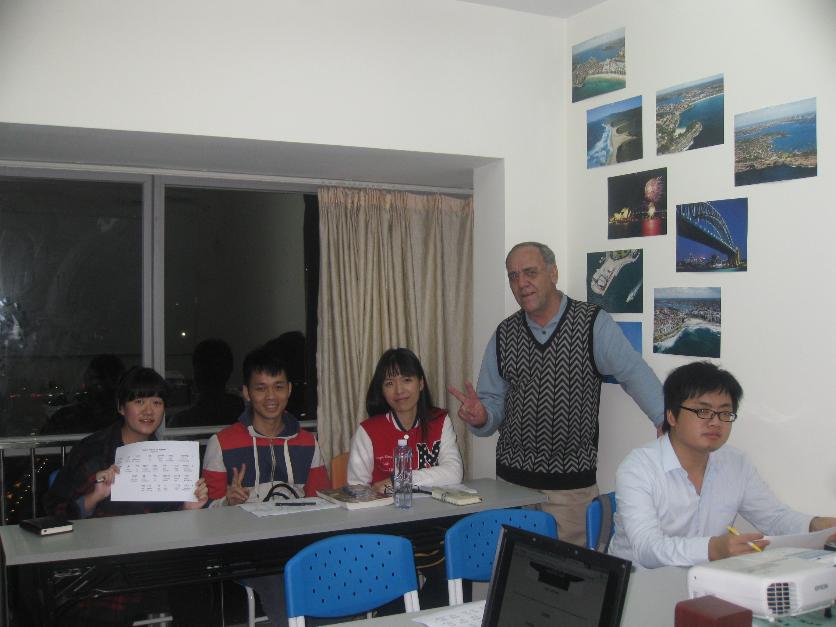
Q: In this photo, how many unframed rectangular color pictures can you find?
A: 9